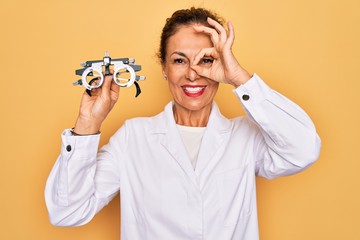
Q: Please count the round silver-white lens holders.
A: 2